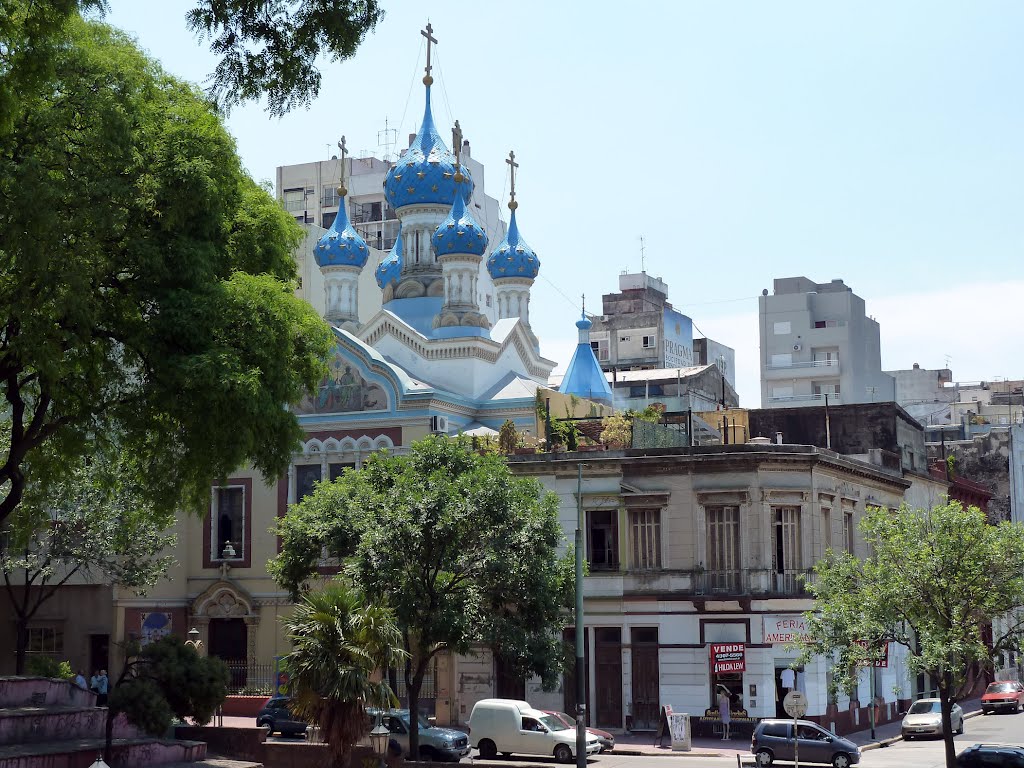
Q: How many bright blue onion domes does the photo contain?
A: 5